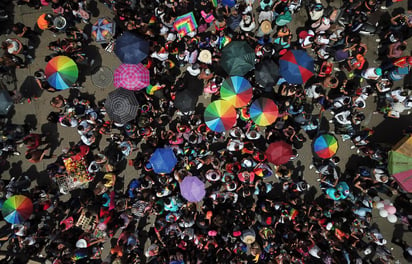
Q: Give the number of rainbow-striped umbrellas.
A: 6